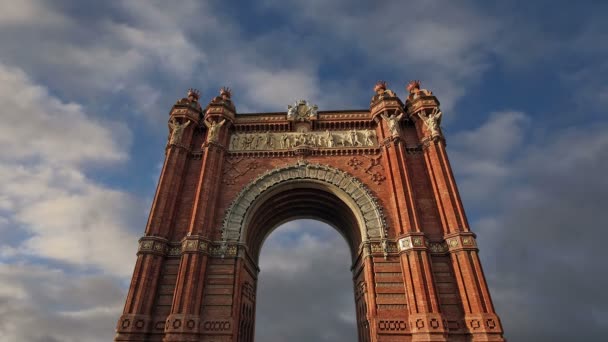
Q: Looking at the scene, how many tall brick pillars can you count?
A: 4